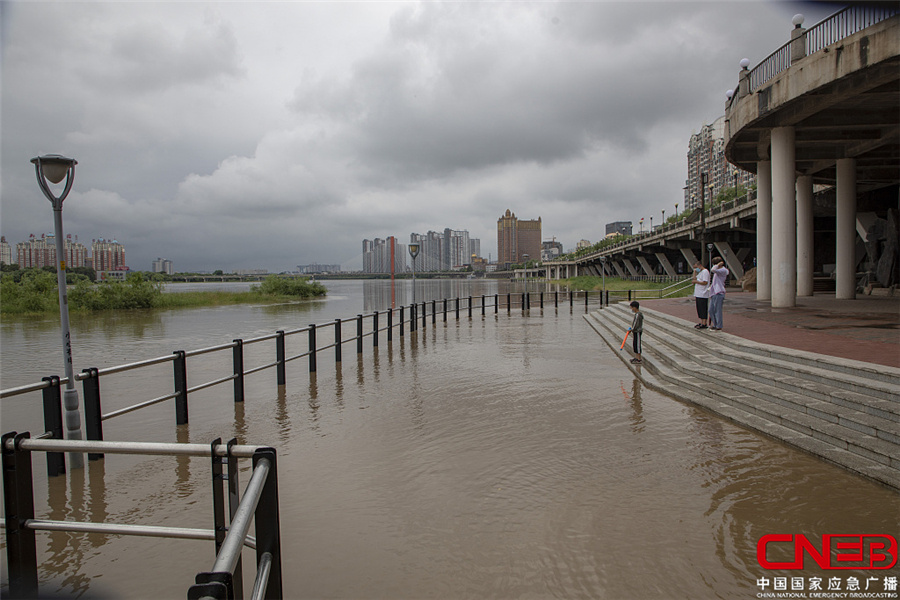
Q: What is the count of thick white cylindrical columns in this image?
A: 4